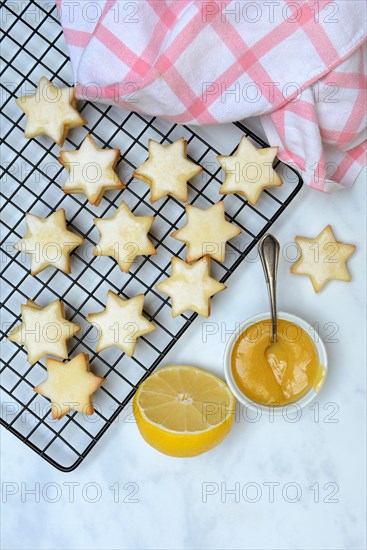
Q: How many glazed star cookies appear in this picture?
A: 12